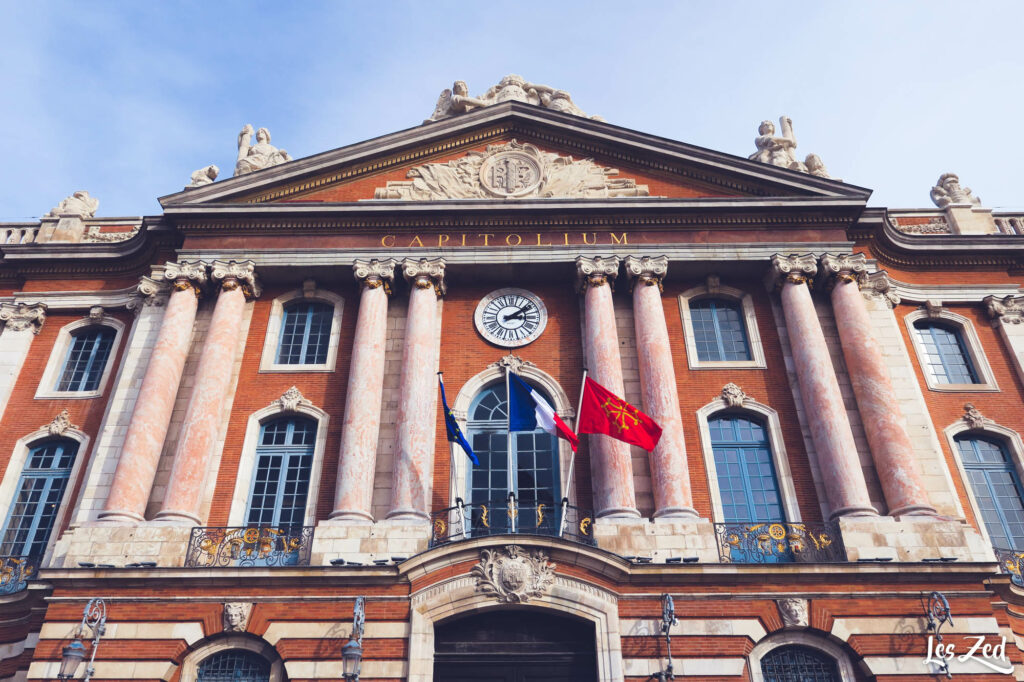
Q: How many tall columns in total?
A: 8